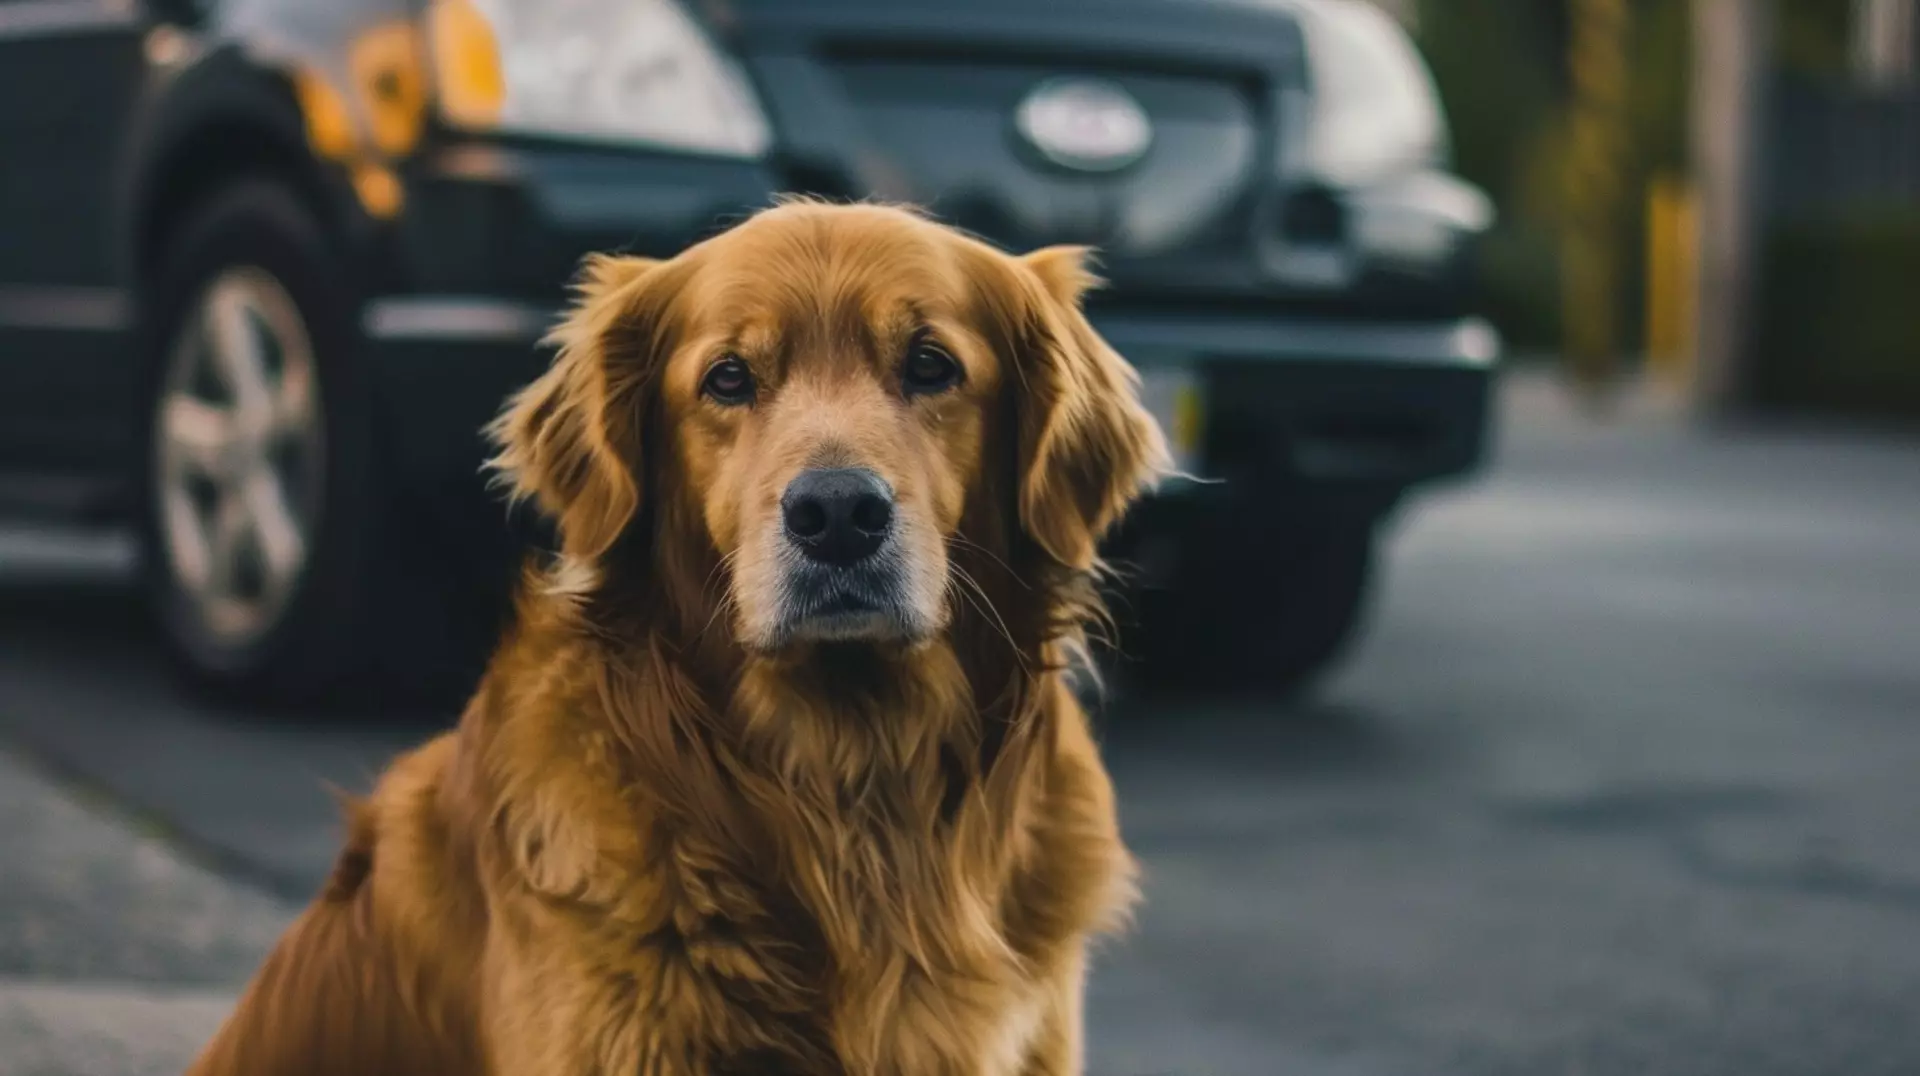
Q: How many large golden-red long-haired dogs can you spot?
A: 1